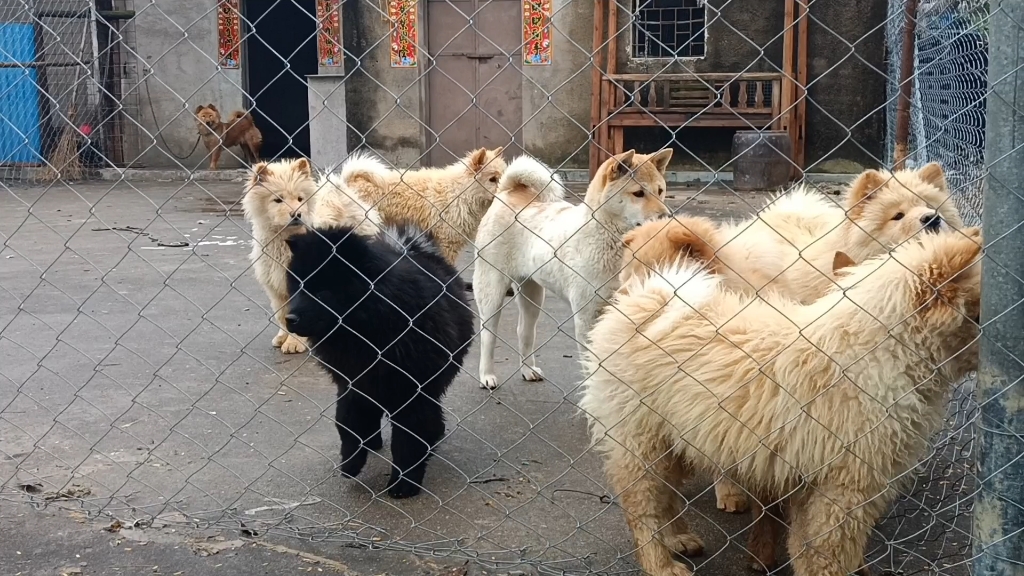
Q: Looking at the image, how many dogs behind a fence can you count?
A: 8